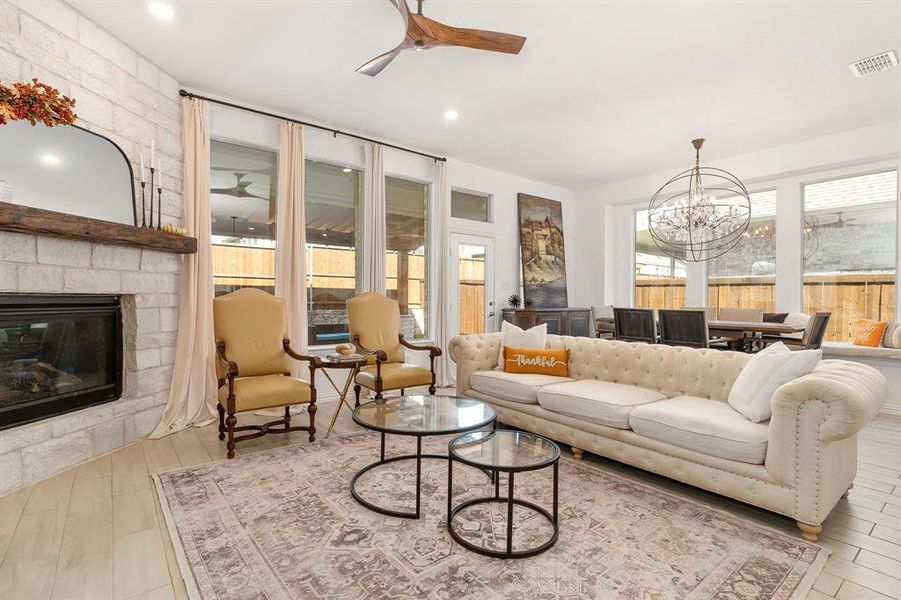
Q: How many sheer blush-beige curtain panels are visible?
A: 4